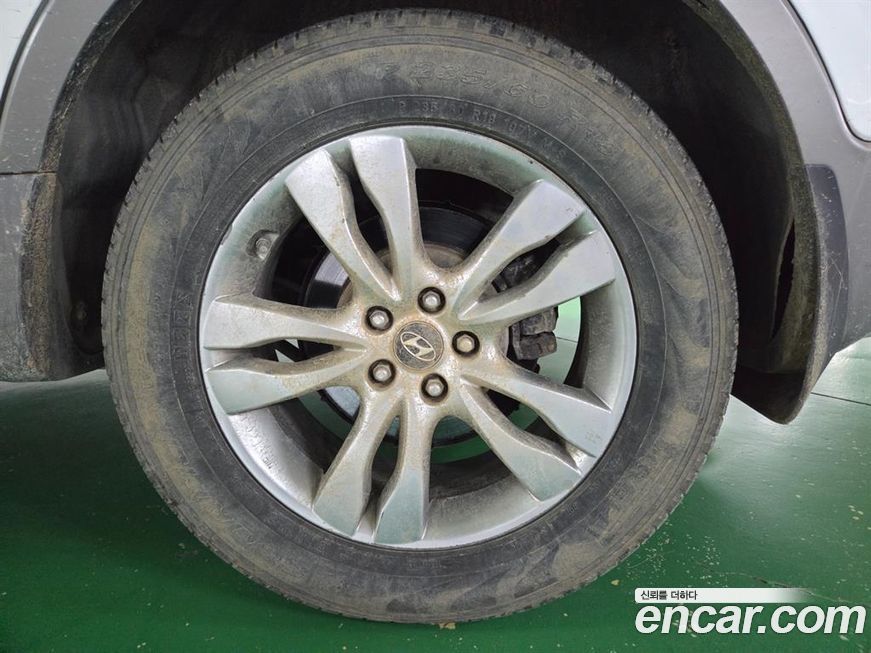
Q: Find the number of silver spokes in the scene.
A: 10